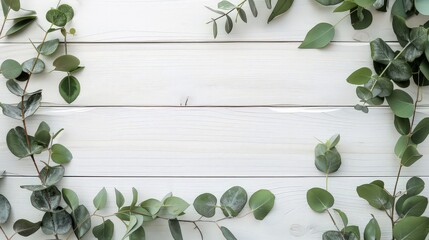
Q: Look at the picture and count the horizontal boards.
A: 4